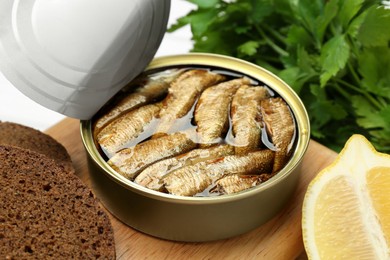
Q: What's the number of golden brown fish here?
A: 10